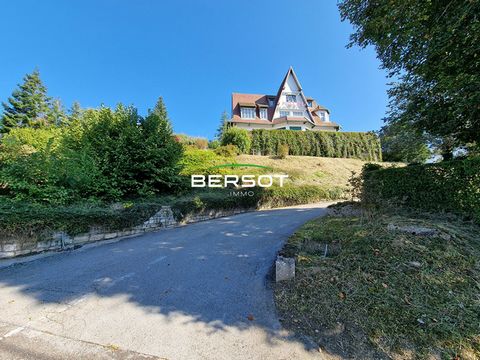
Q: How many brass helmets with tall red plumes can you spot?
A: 0